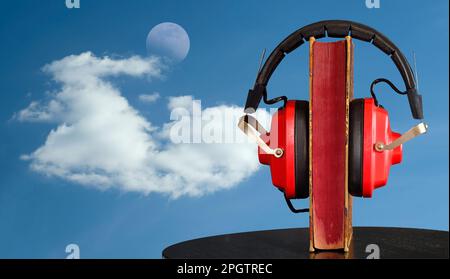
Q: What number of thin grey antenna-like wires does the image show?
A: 2